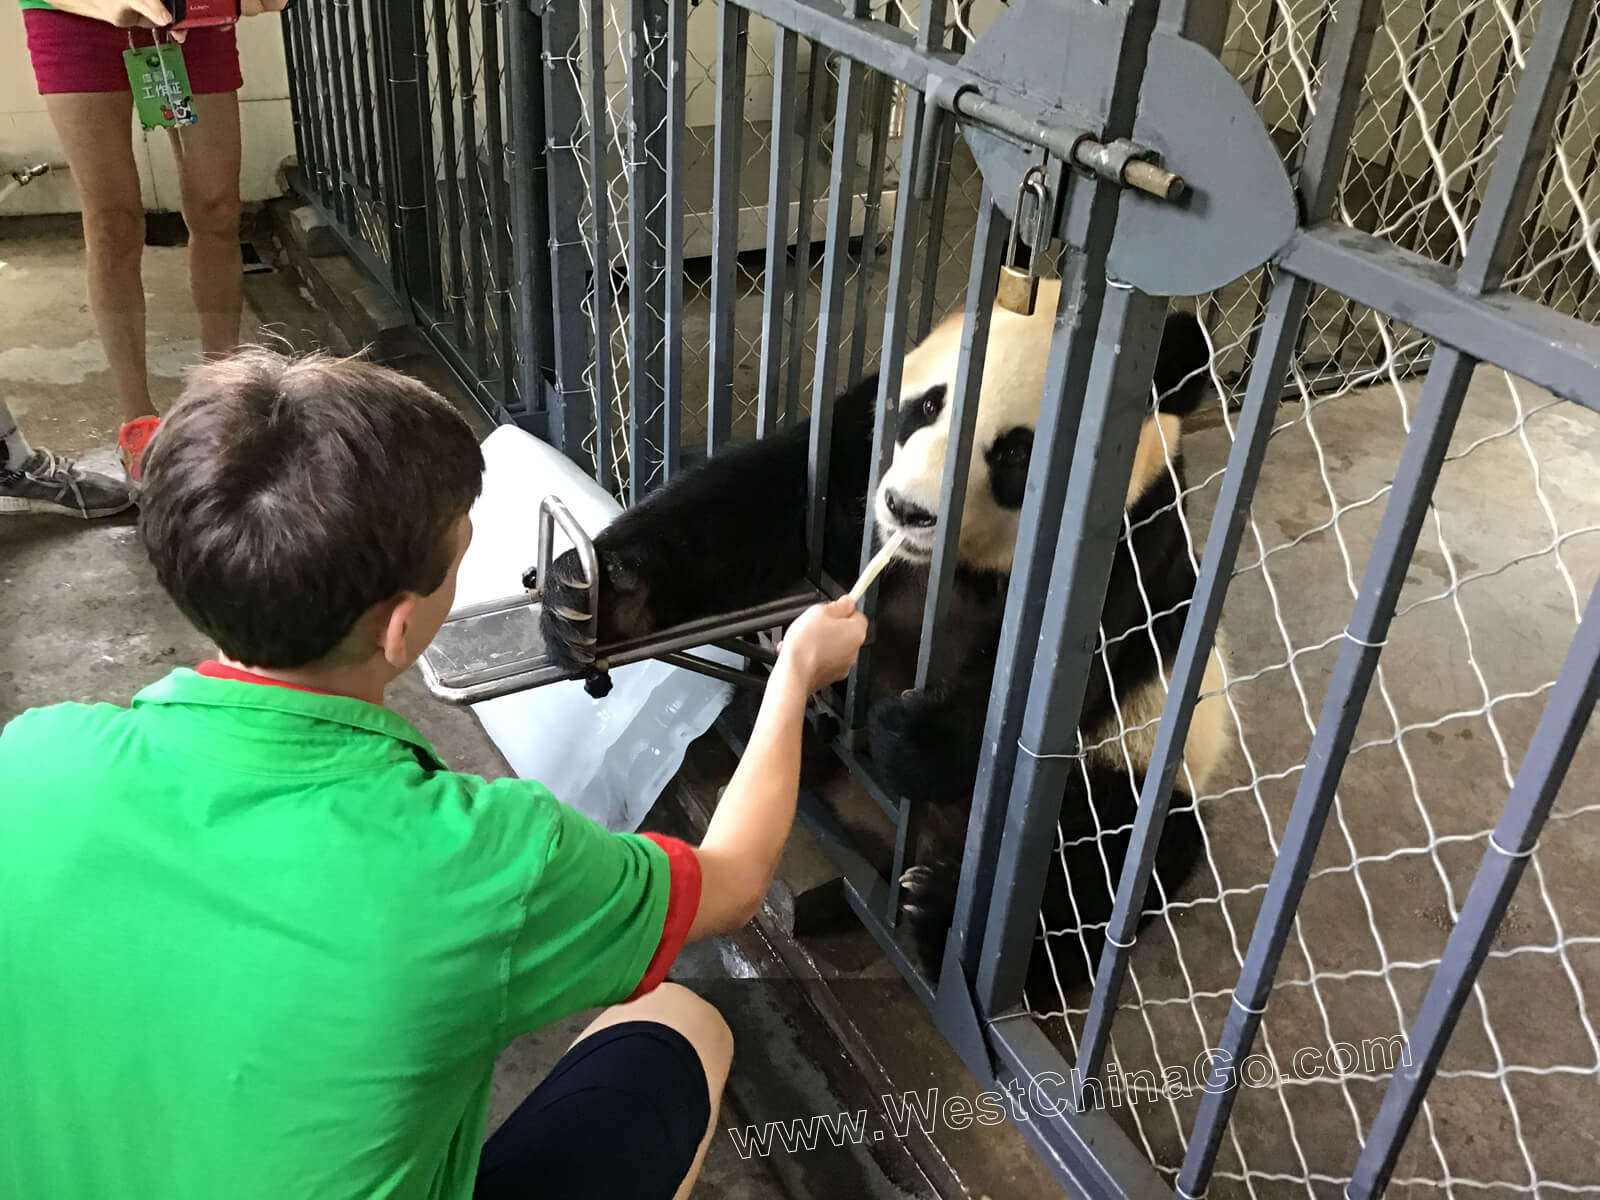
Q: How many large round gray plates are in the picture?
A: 1